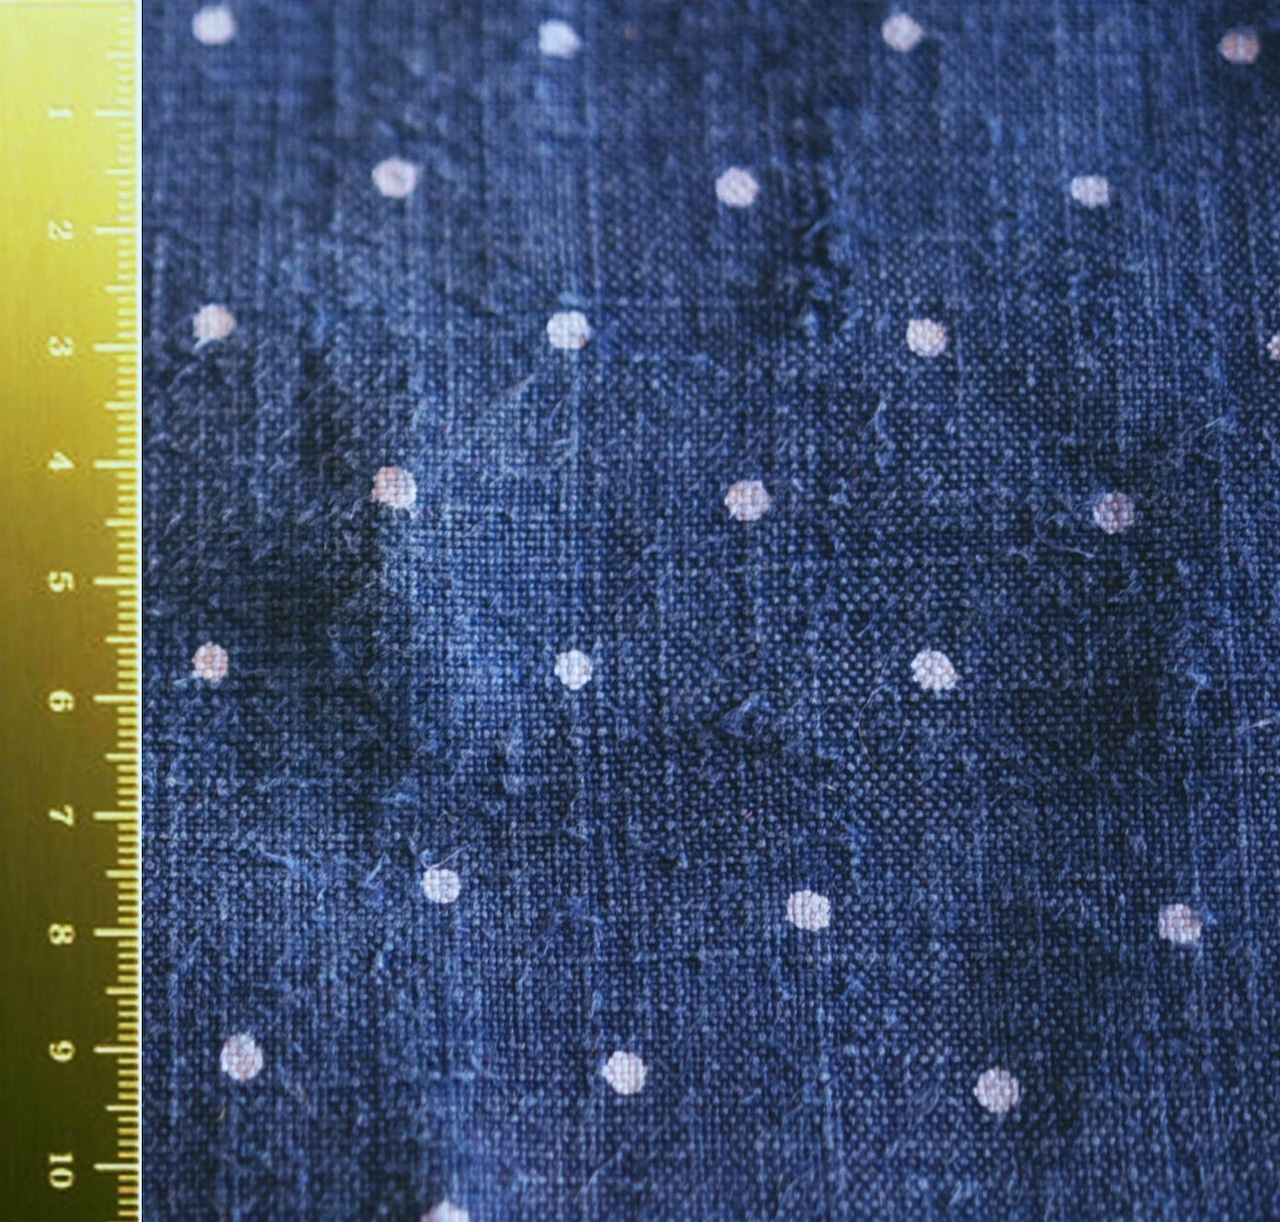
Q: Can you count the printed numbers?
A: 10